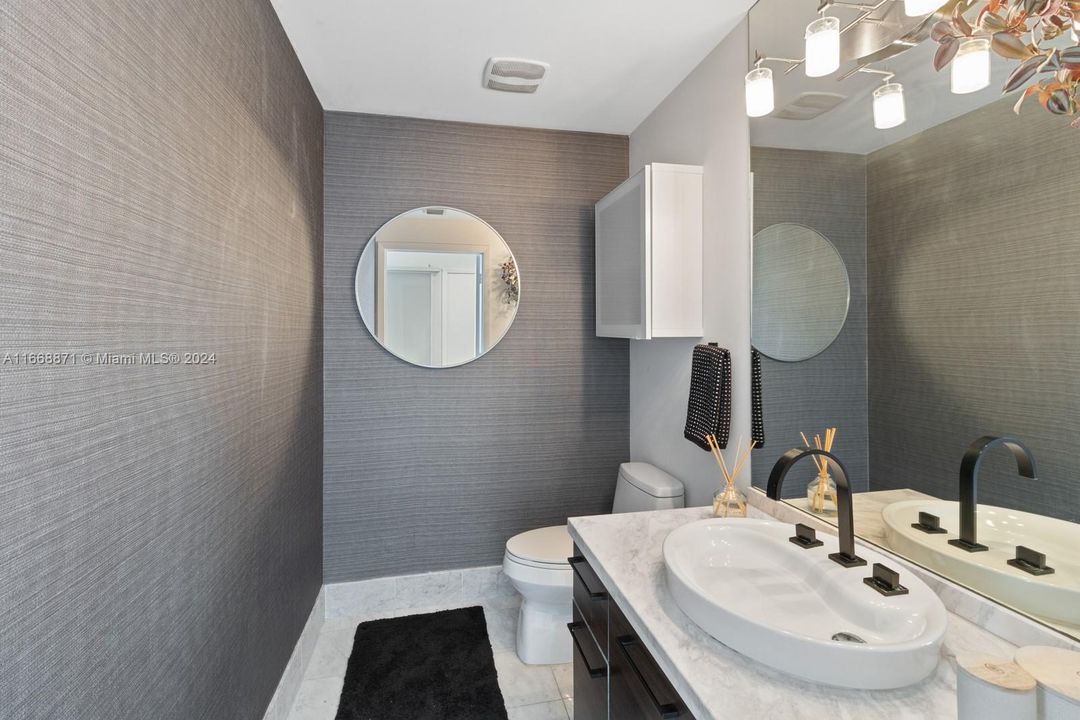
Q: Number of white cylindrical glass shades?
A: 5